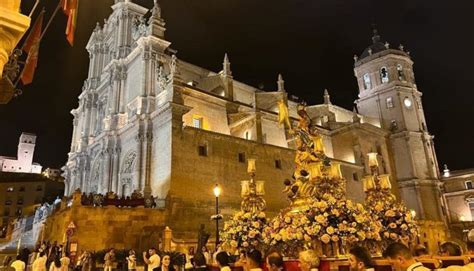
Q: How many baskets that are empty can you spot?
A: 0